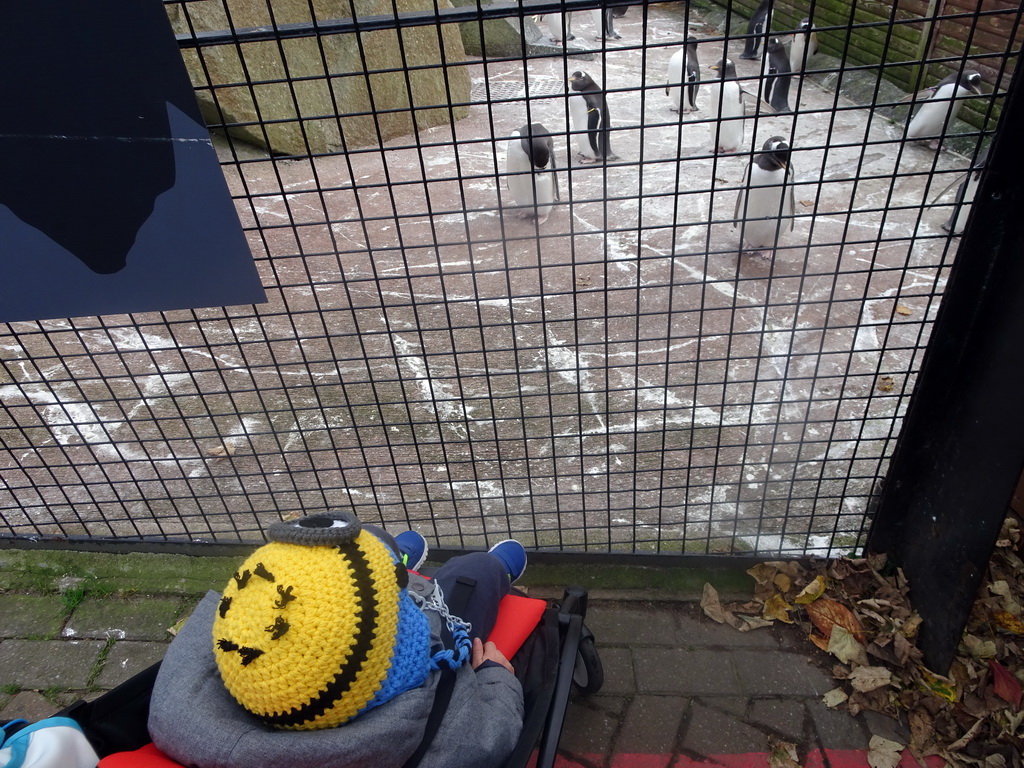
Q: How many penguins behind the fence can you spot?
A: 12